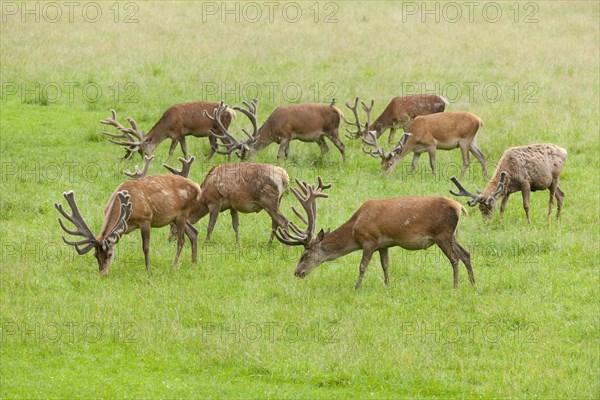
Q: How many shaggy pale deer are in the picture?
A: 1